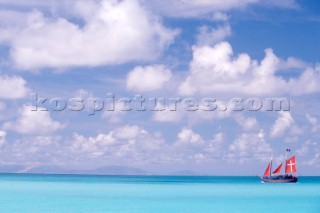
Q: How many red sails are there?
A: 3